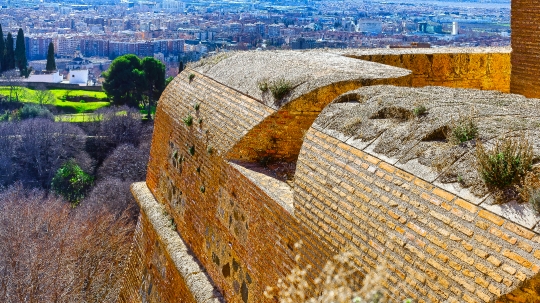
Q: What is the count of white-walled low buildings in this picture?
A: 2